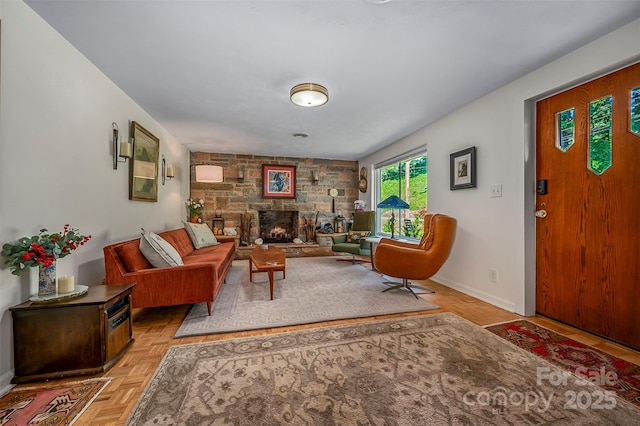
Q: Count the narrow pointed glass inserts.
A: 3